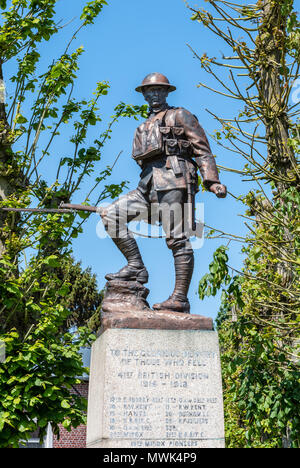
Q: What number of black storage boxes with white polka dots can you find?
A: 0